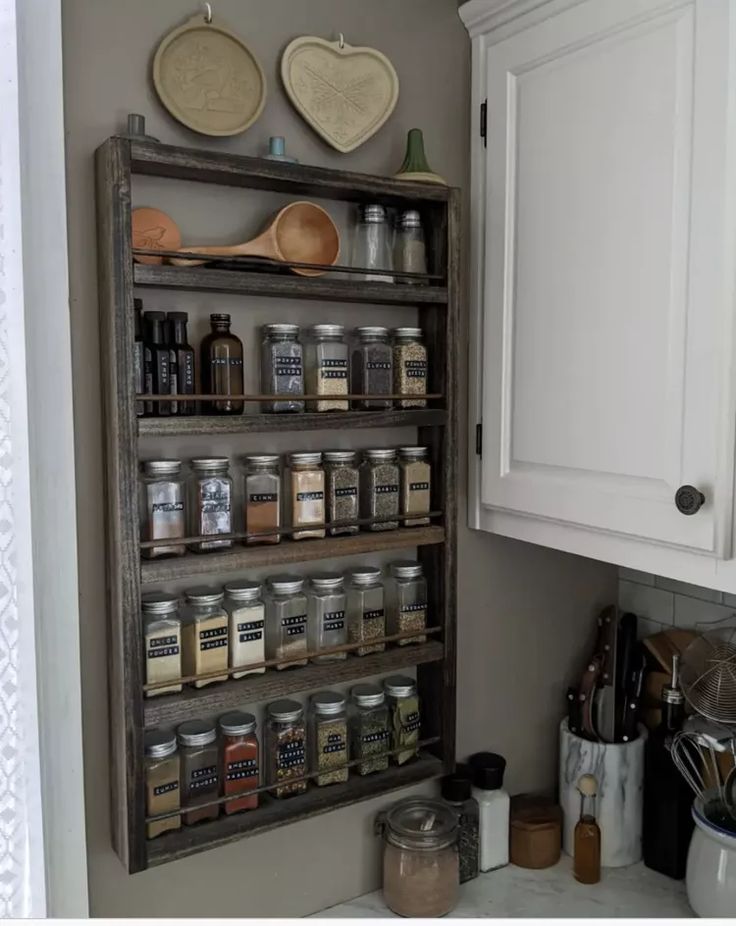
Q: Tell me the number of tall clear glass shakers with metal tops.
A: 2